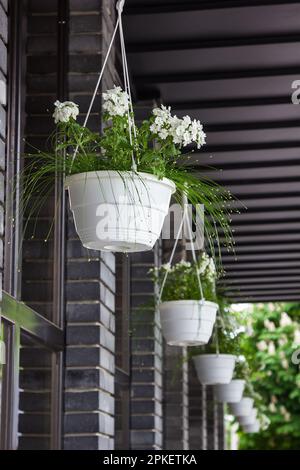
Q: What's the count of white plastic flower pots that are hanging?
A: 7